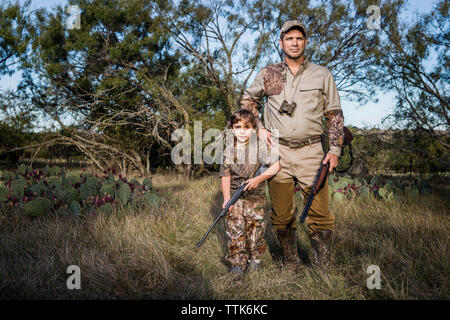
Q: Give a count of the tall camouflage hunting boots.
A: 2